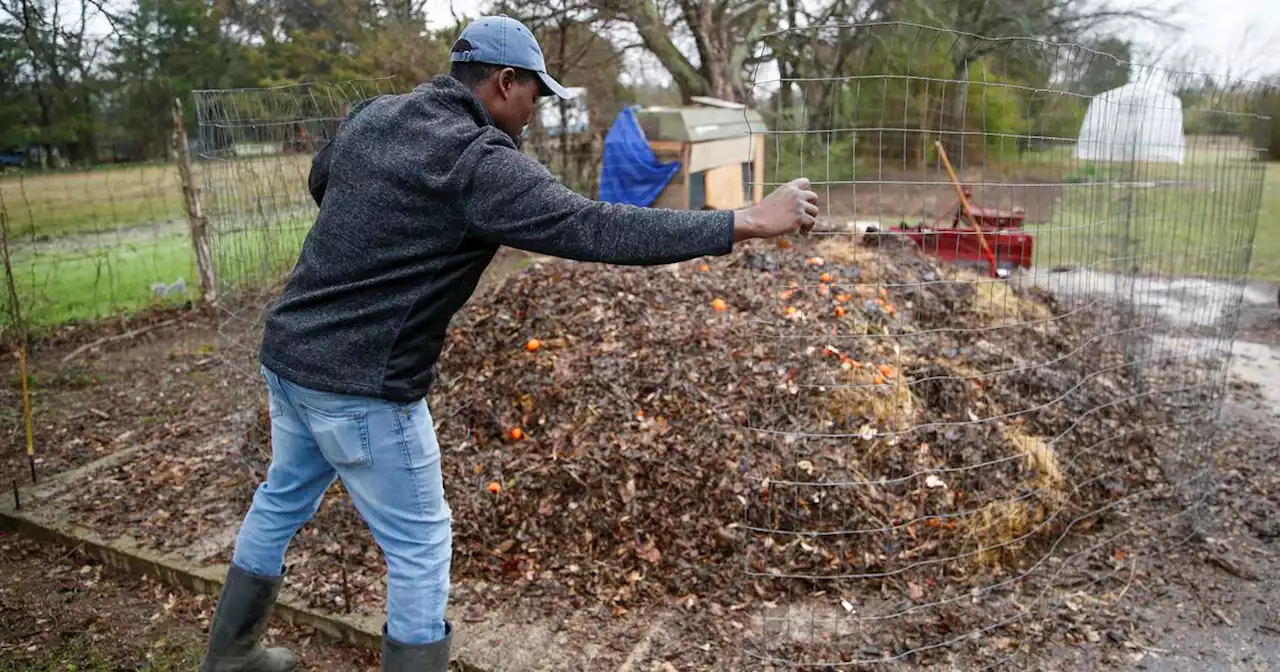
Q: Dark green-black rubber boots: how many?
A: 2